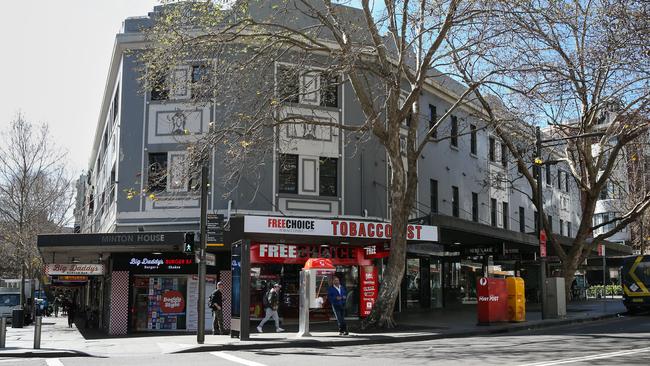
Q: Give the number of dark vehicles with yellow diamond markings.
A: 1